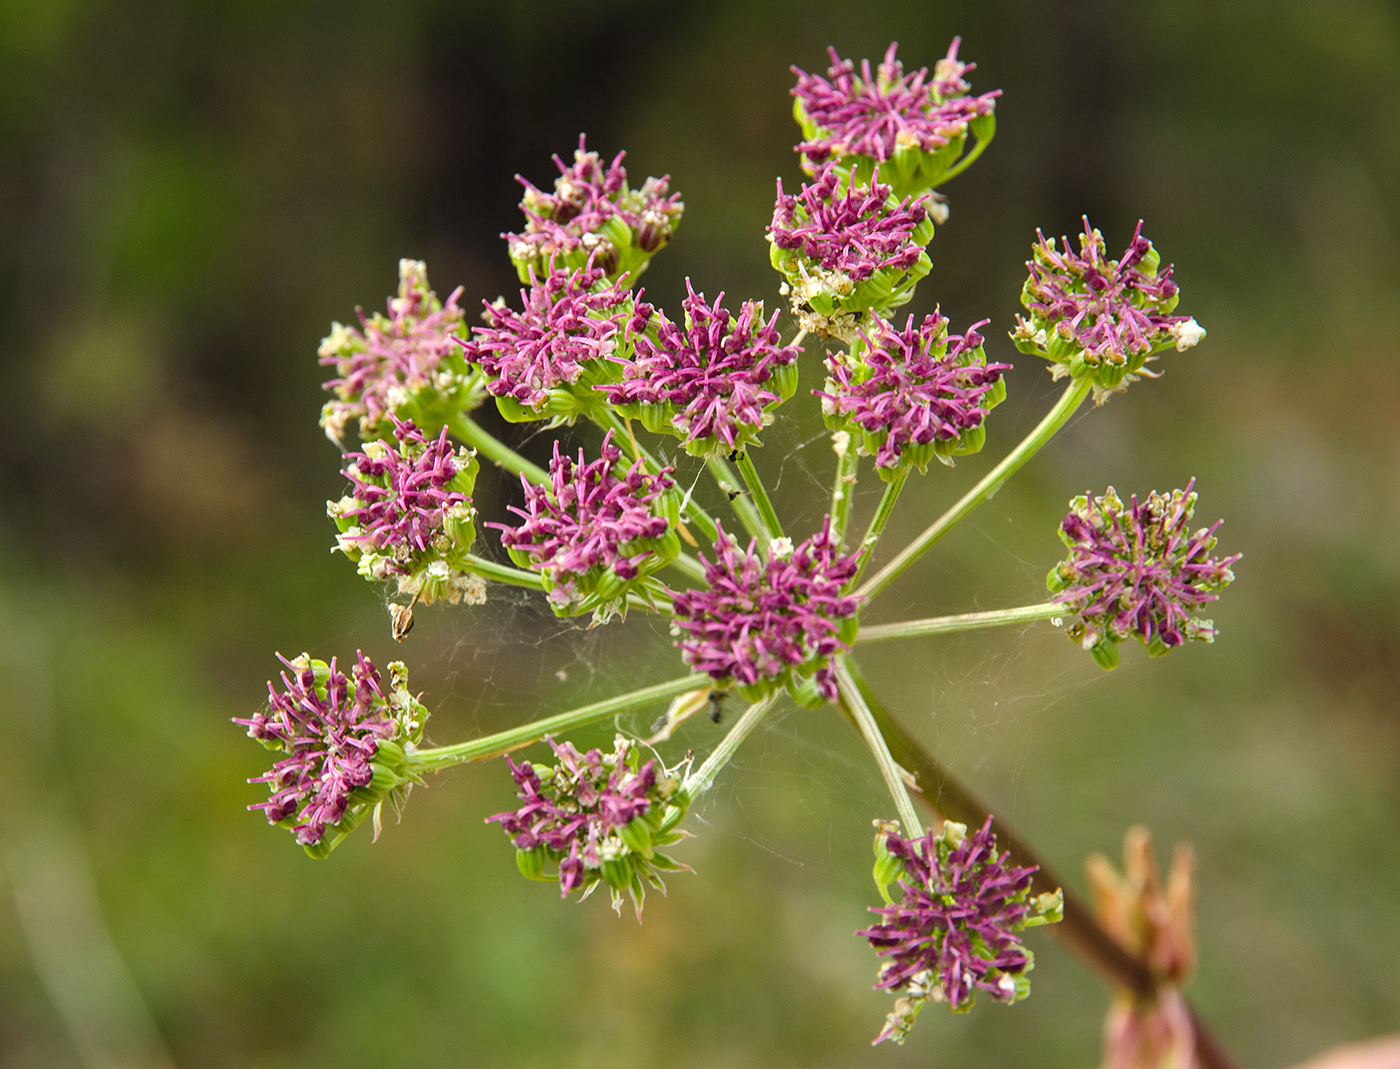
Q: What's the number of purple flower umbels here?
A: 15